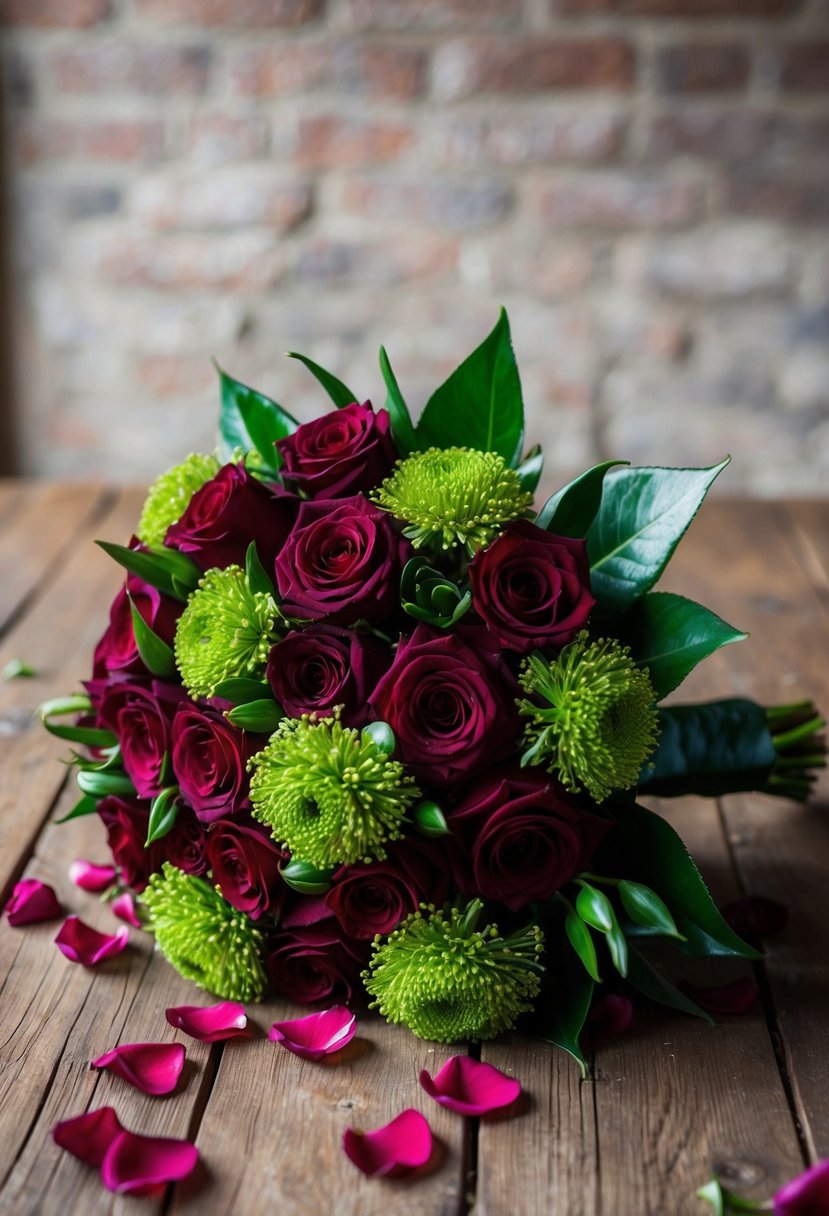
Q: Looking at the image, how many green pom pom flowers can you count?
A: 7